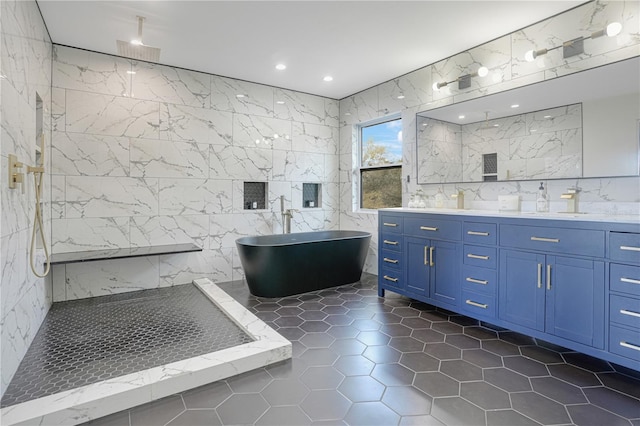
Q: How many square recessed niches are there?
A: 2